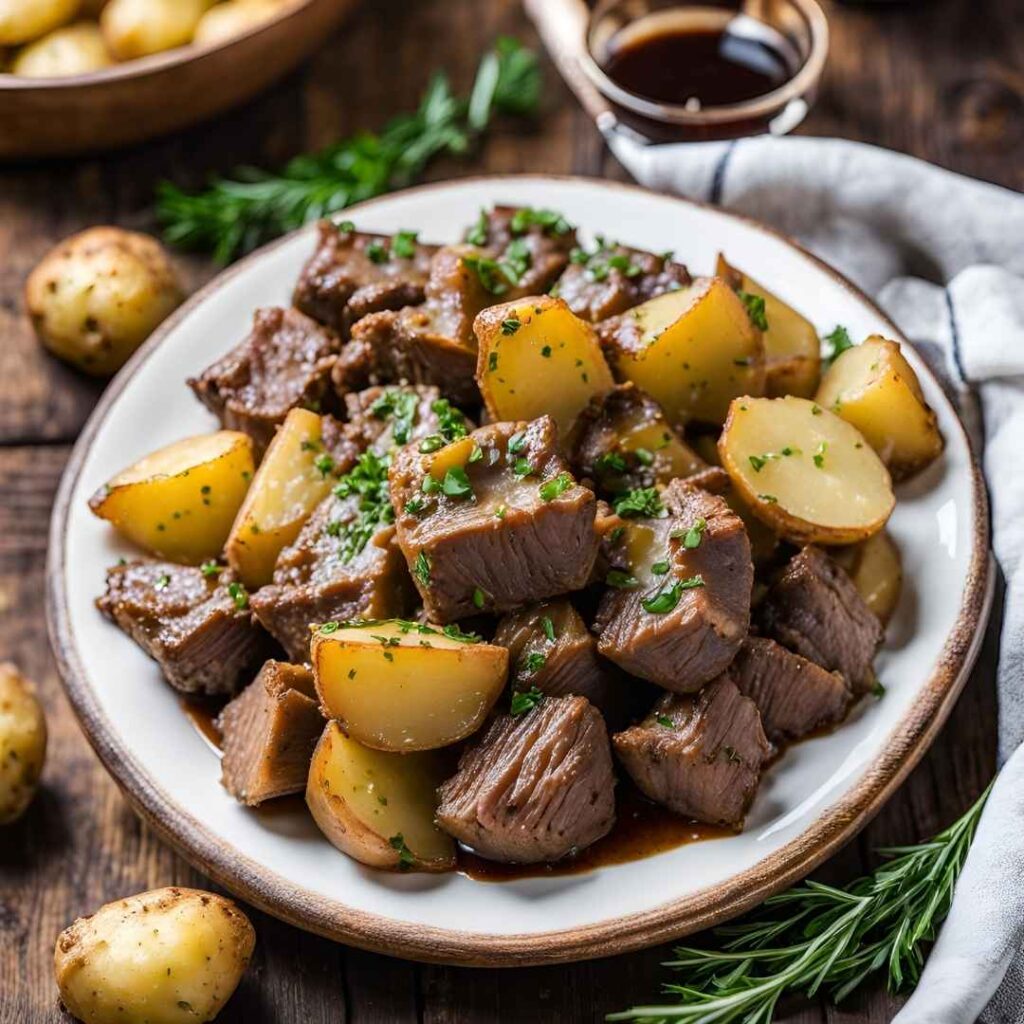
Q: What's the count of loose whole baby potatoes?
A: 3